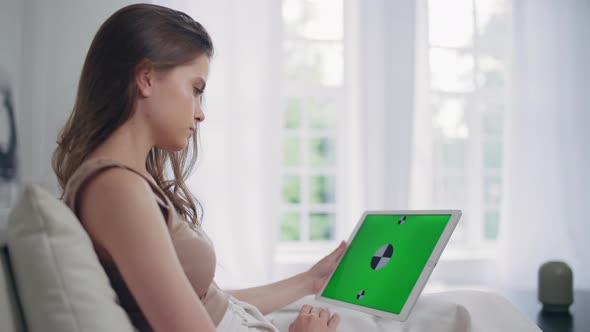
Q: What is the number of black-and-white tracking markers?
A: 3